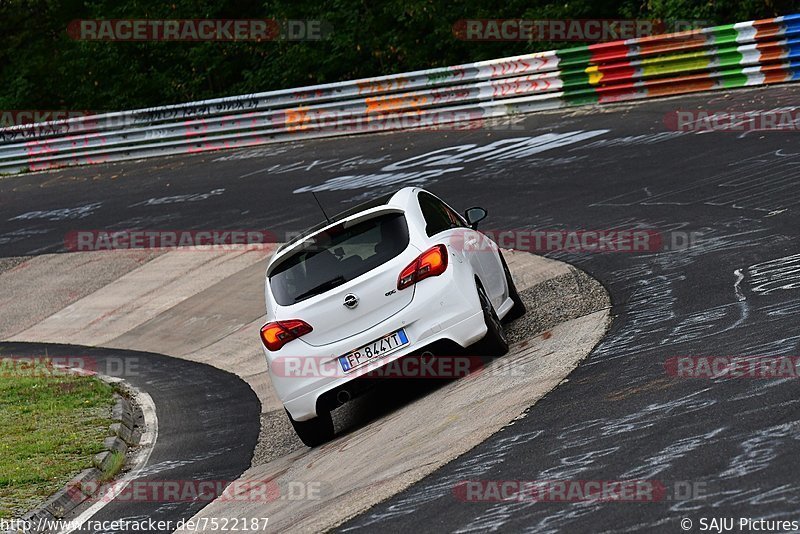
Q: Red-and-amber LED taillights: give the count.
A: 2